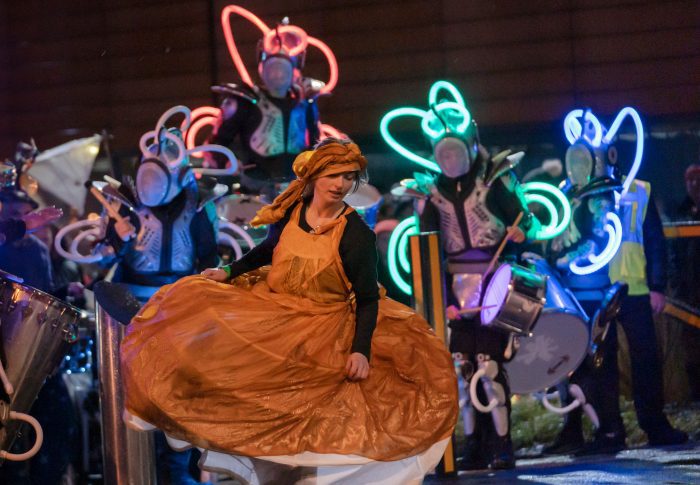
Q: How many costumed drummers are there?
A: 4